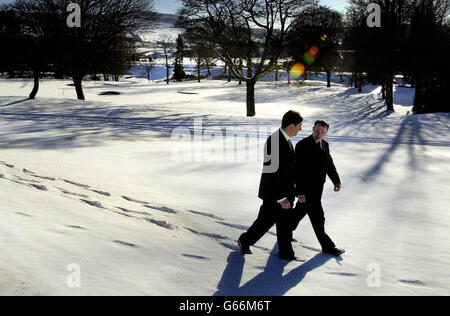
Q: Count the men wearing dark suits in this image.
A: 2